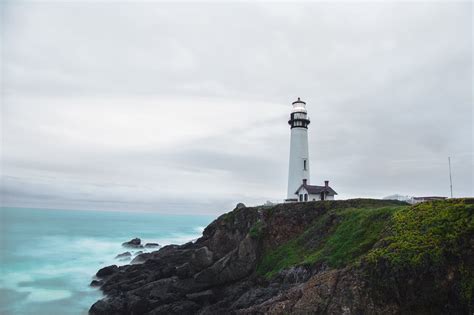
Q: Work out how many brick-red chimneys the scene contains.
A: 2